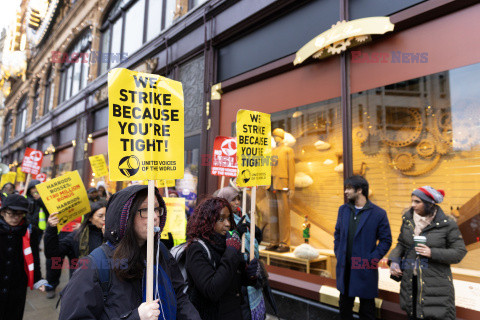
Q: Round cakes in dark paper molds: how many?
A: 0